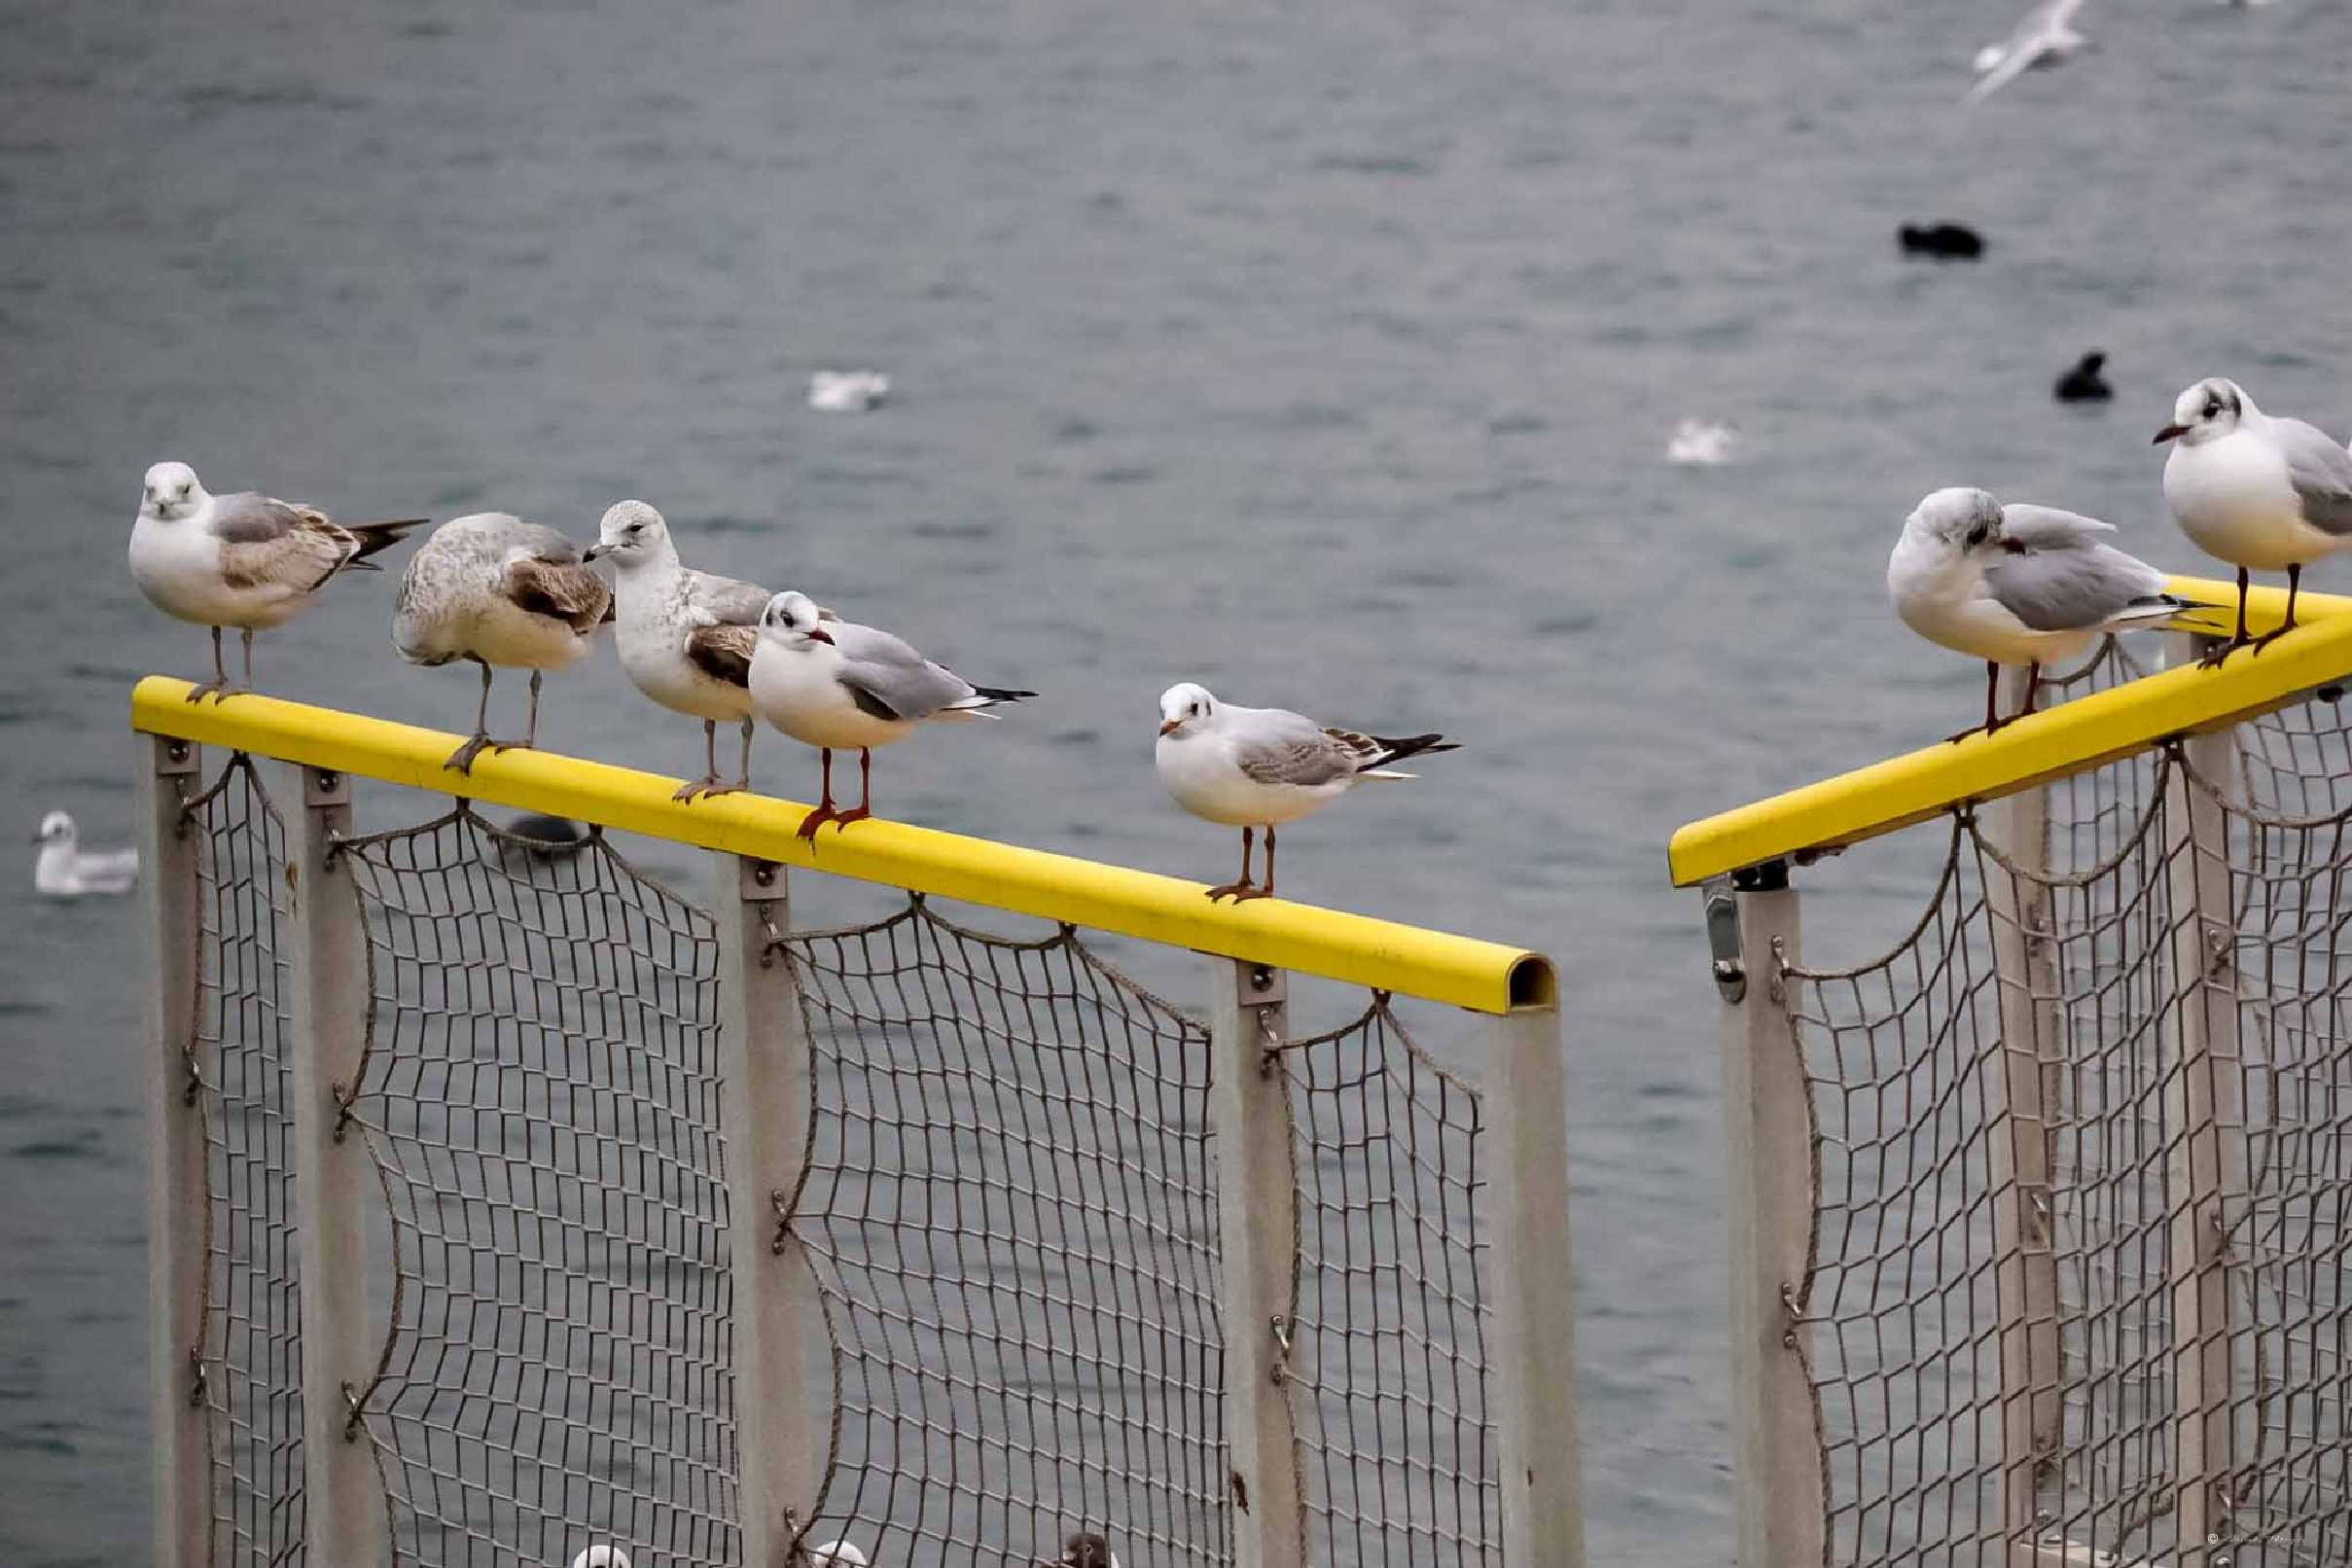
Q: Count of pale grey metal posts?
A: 8